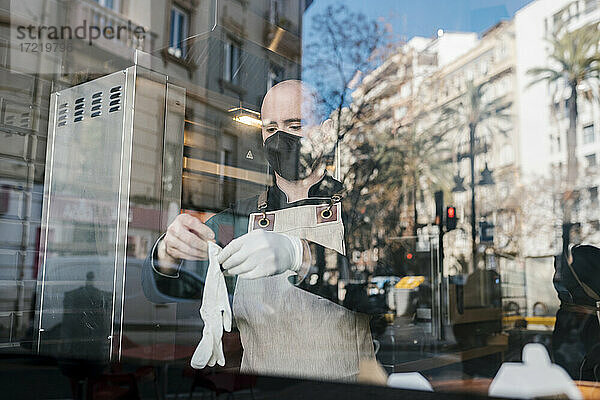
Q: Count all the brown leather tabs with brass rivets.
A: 2